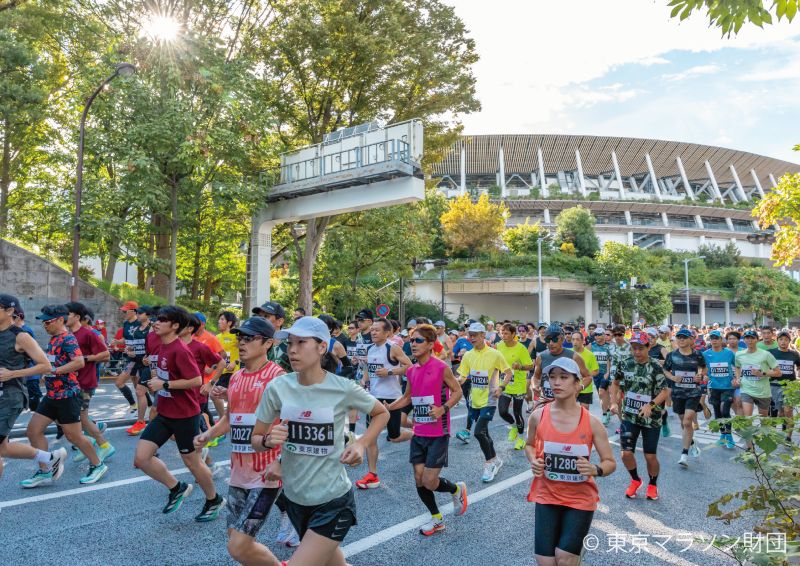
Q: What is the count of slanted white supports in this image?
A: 11